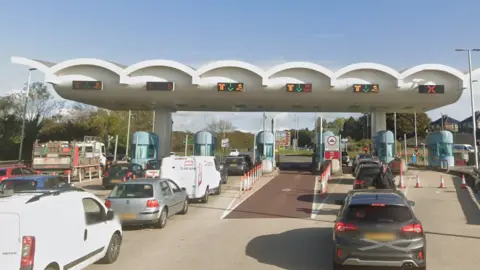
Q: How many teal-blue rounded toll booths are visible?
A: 6